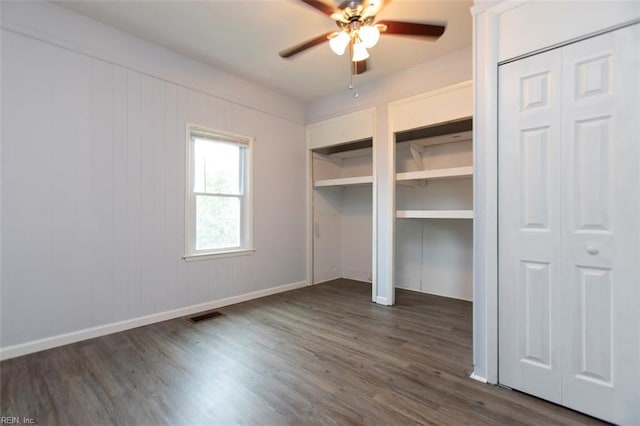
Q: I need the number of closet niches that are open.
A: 2